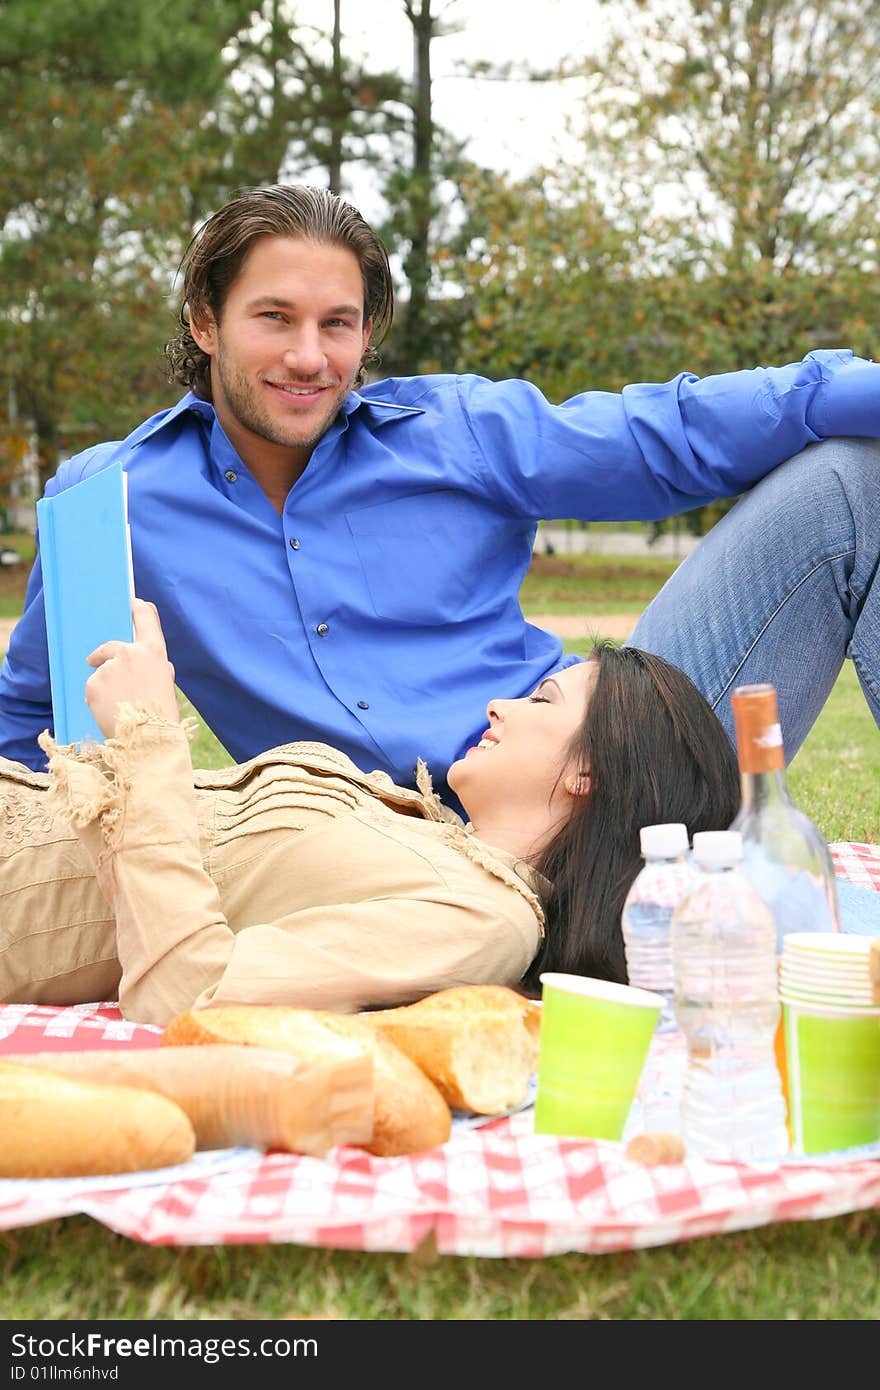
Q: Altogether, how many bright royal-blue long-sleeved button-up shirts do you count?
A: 1